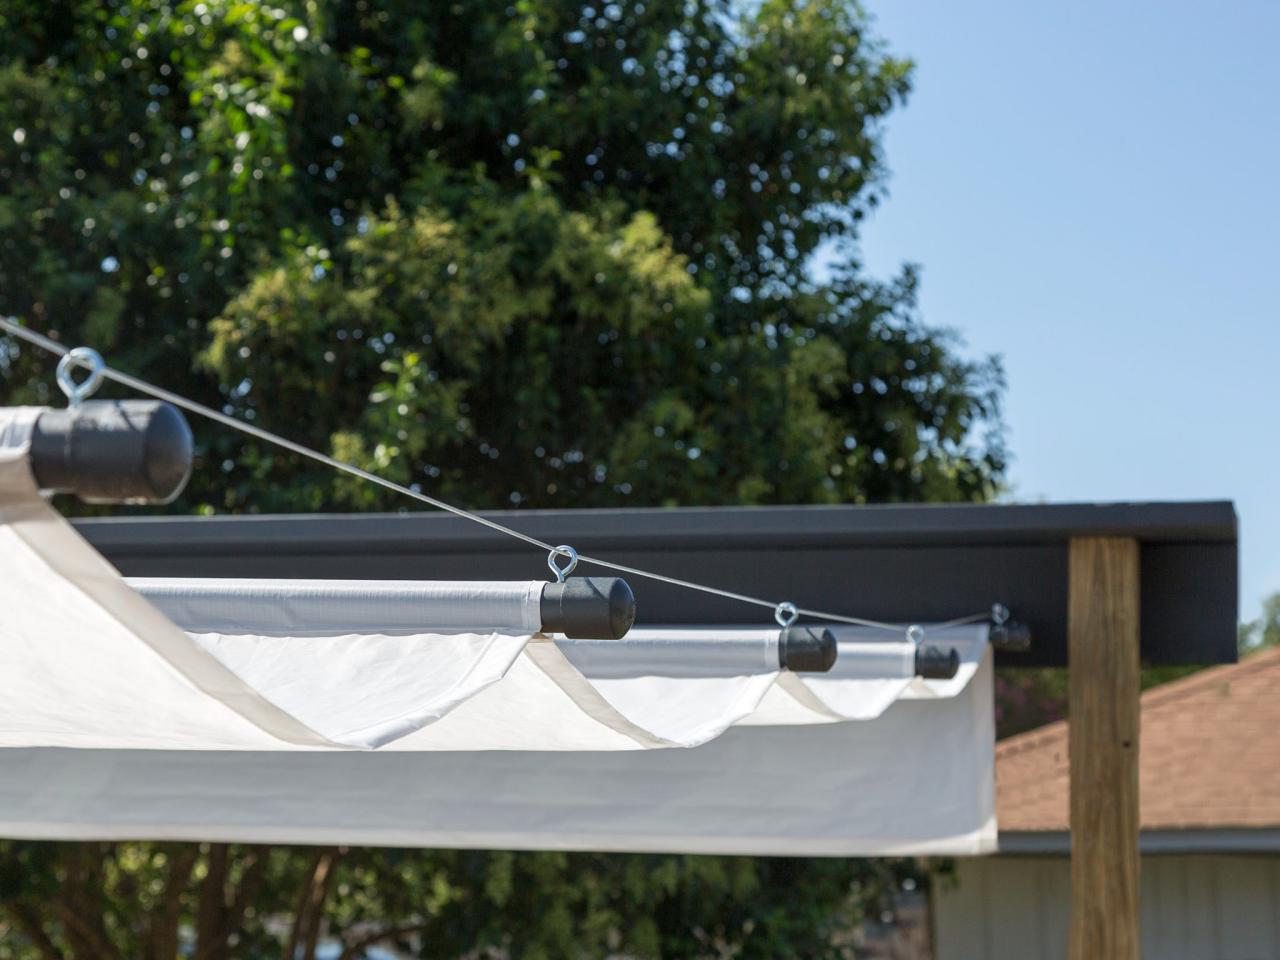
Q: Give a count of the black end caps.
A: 5